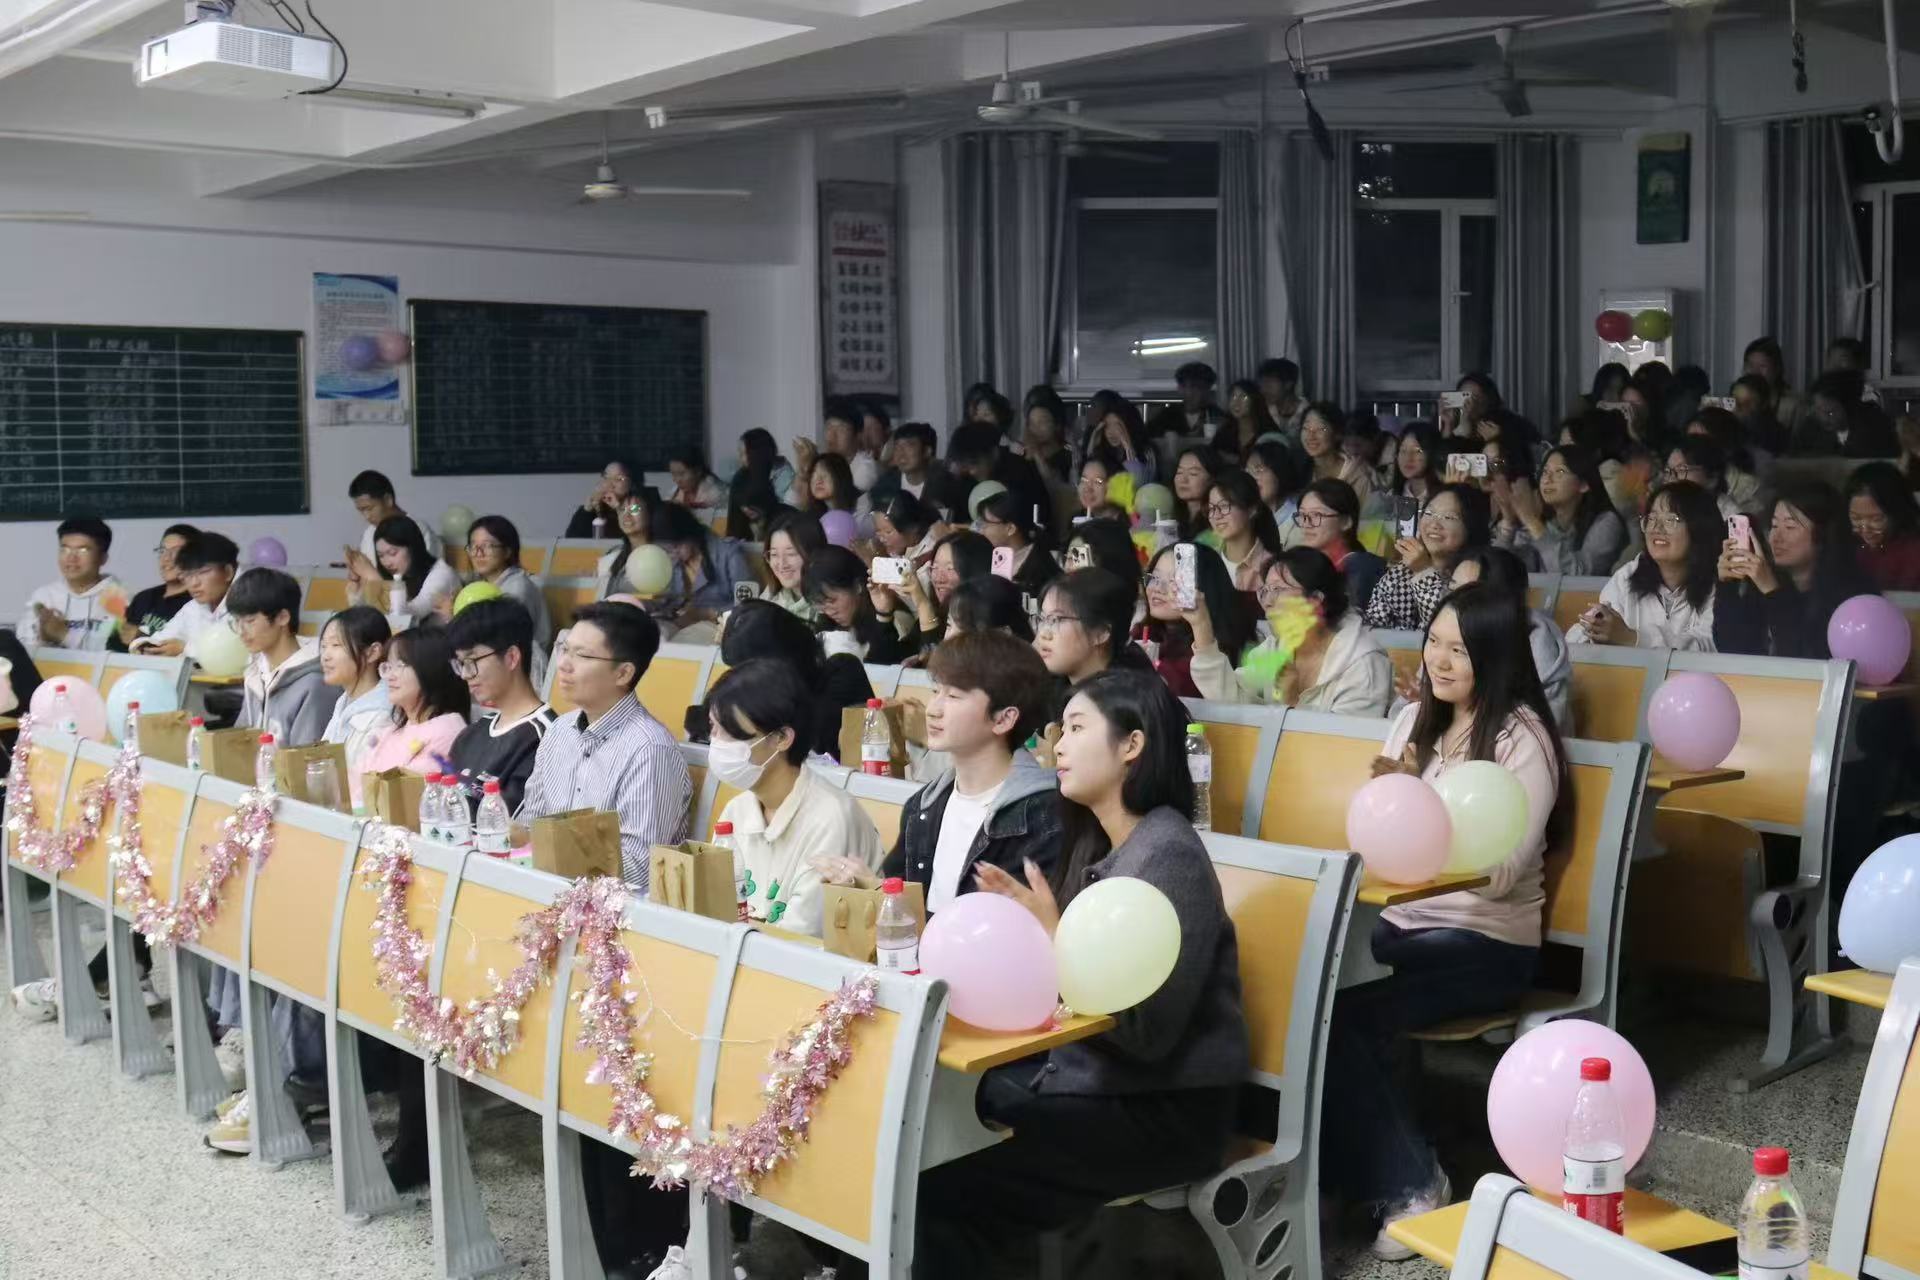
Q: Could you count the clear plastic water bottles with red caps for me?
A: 12